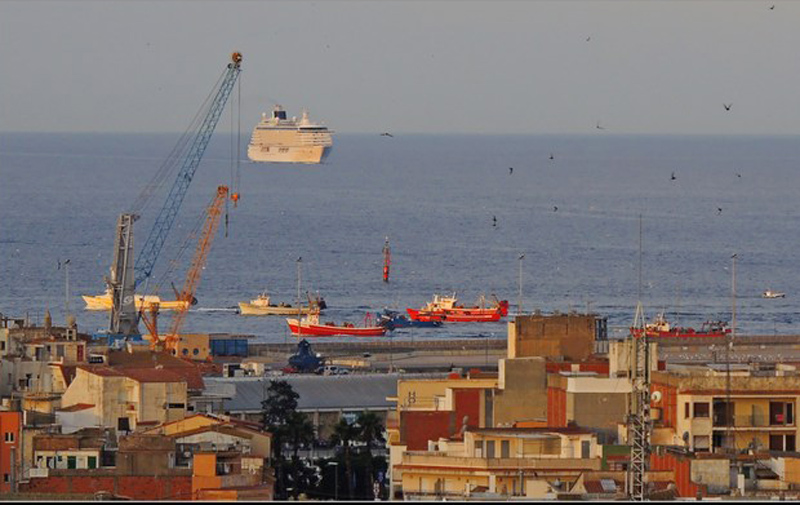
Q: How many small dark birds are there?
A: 12